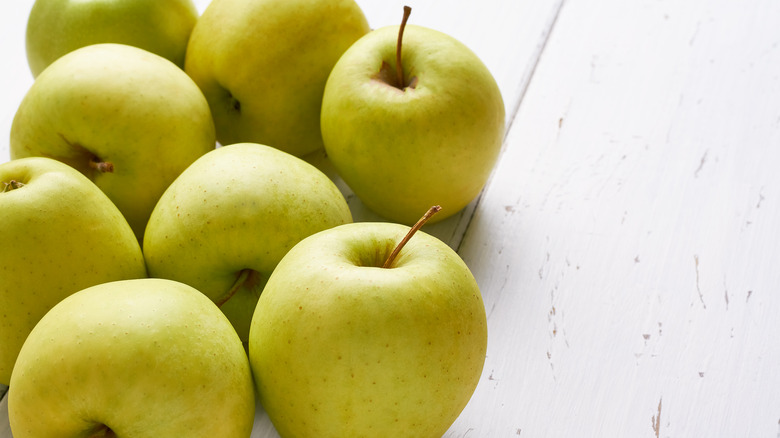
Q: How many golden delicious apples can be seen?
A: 8